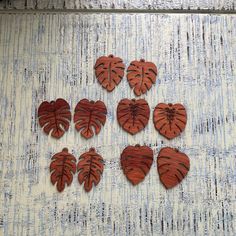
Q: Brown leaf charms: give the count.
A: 10